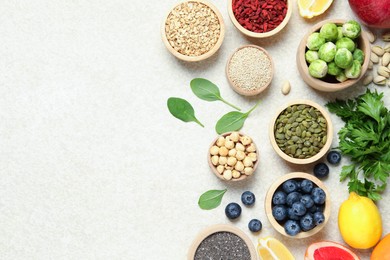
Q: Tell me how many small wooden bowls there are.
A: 8